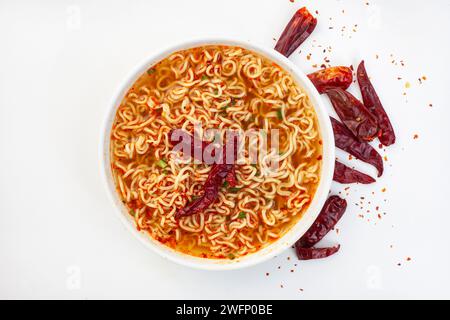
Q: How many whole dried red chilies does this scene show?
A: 10